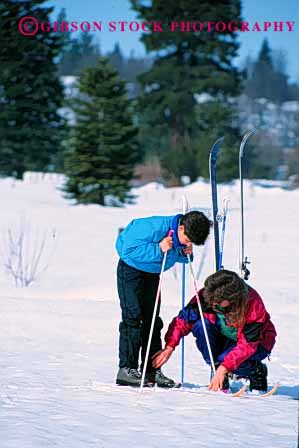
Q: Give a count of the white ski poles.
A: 2